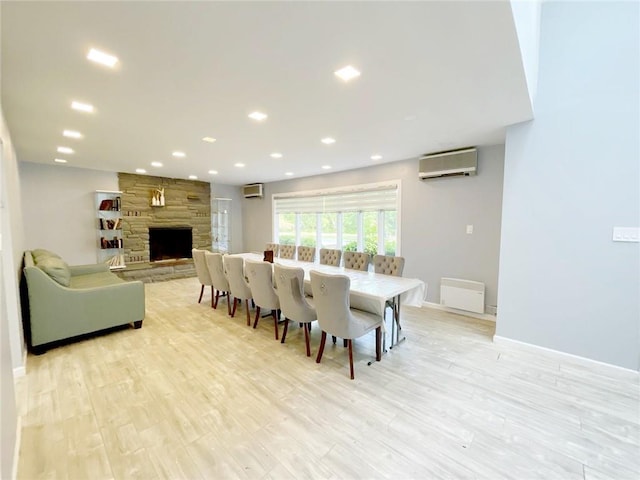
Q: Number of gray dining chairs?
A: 12